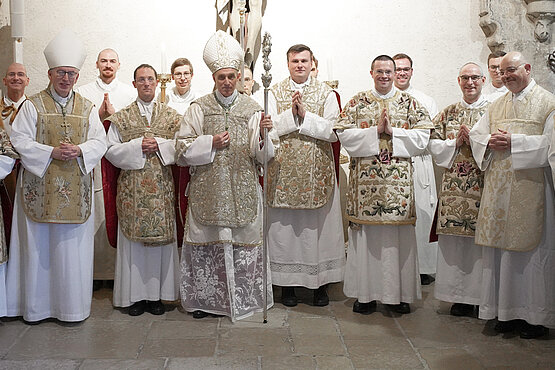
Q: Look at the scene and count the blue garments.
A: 0